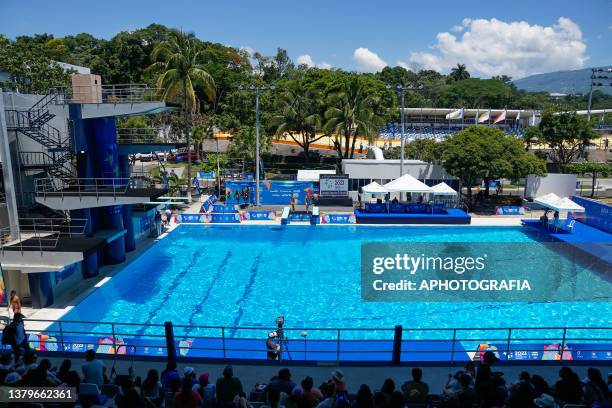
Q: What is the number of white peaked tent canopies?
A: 5